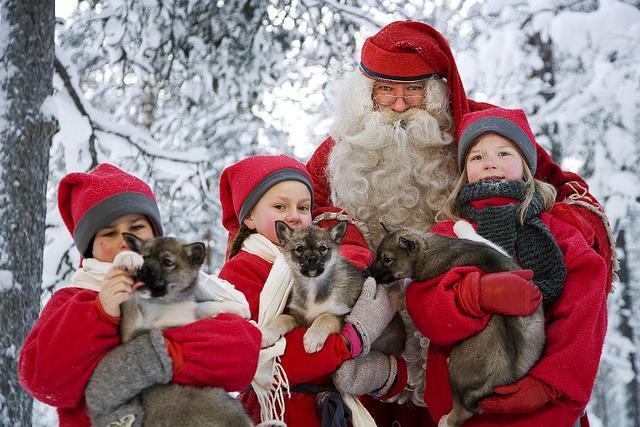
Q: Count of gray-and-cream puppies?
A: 3